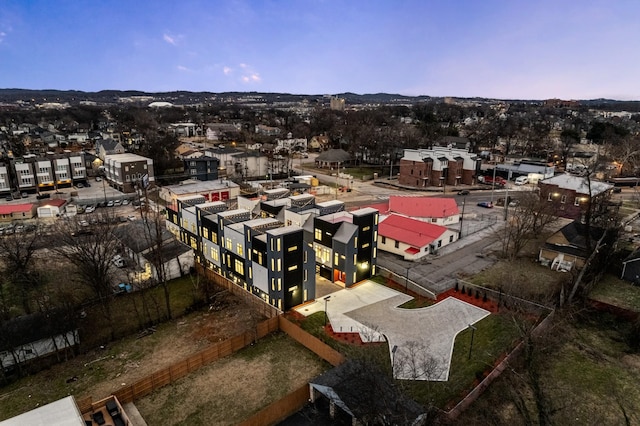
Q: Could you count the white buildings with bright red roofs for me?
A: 2